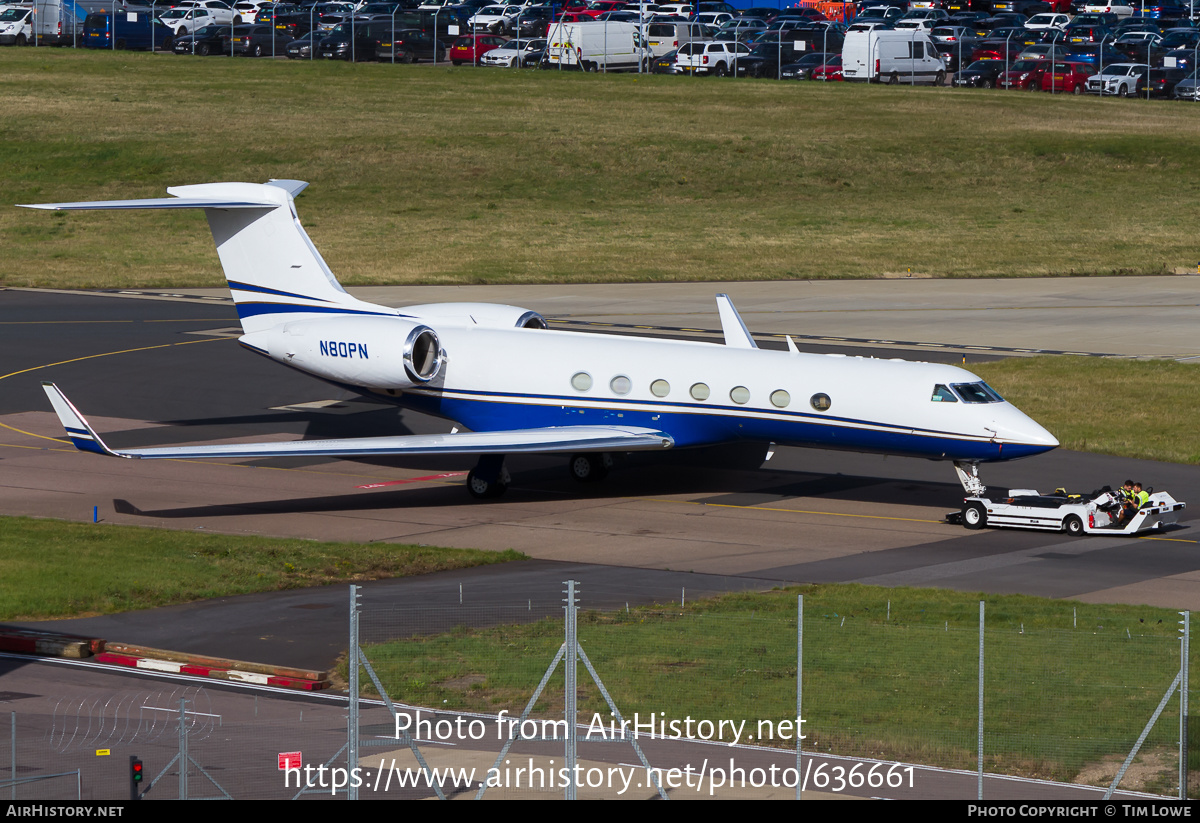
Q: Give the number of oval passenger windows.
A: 7